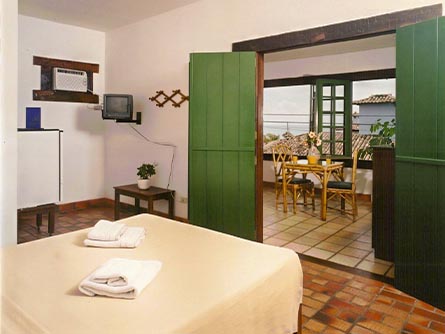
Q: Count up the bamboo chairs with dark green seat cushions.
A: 2